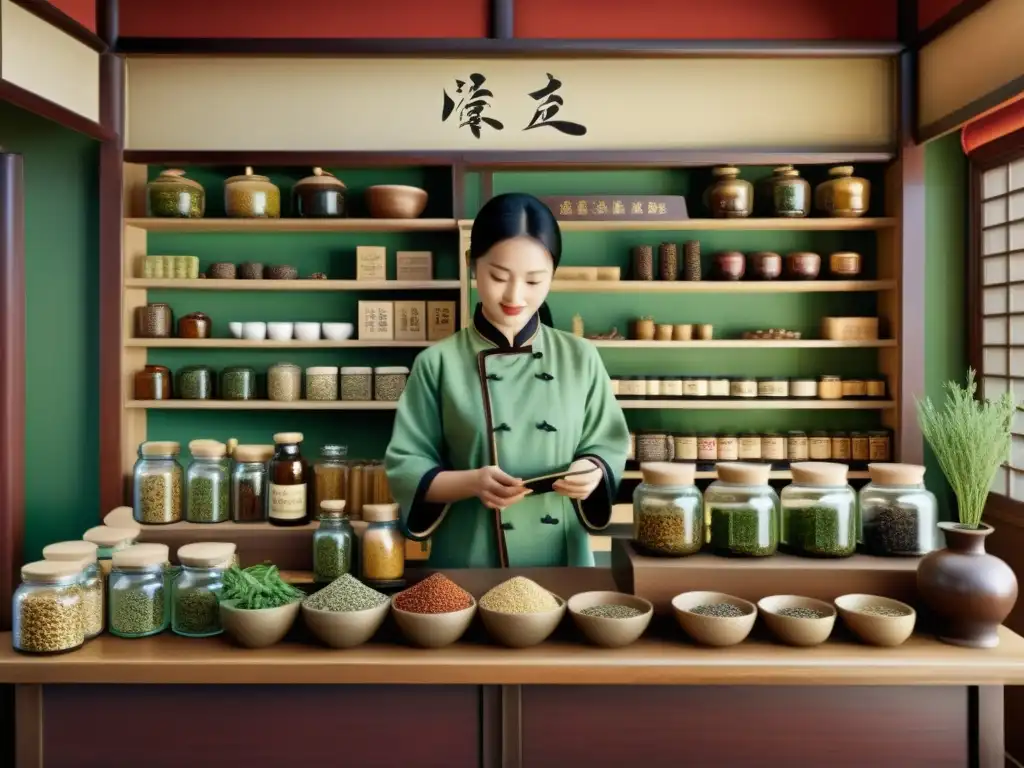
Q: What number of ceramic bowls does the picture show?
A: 14